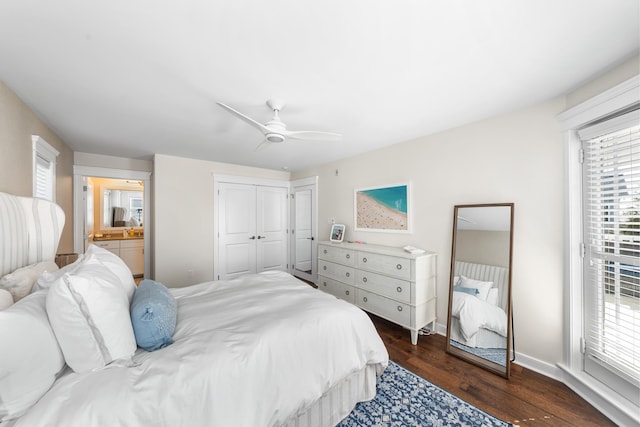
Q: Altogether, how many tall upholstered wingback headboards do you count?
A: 1